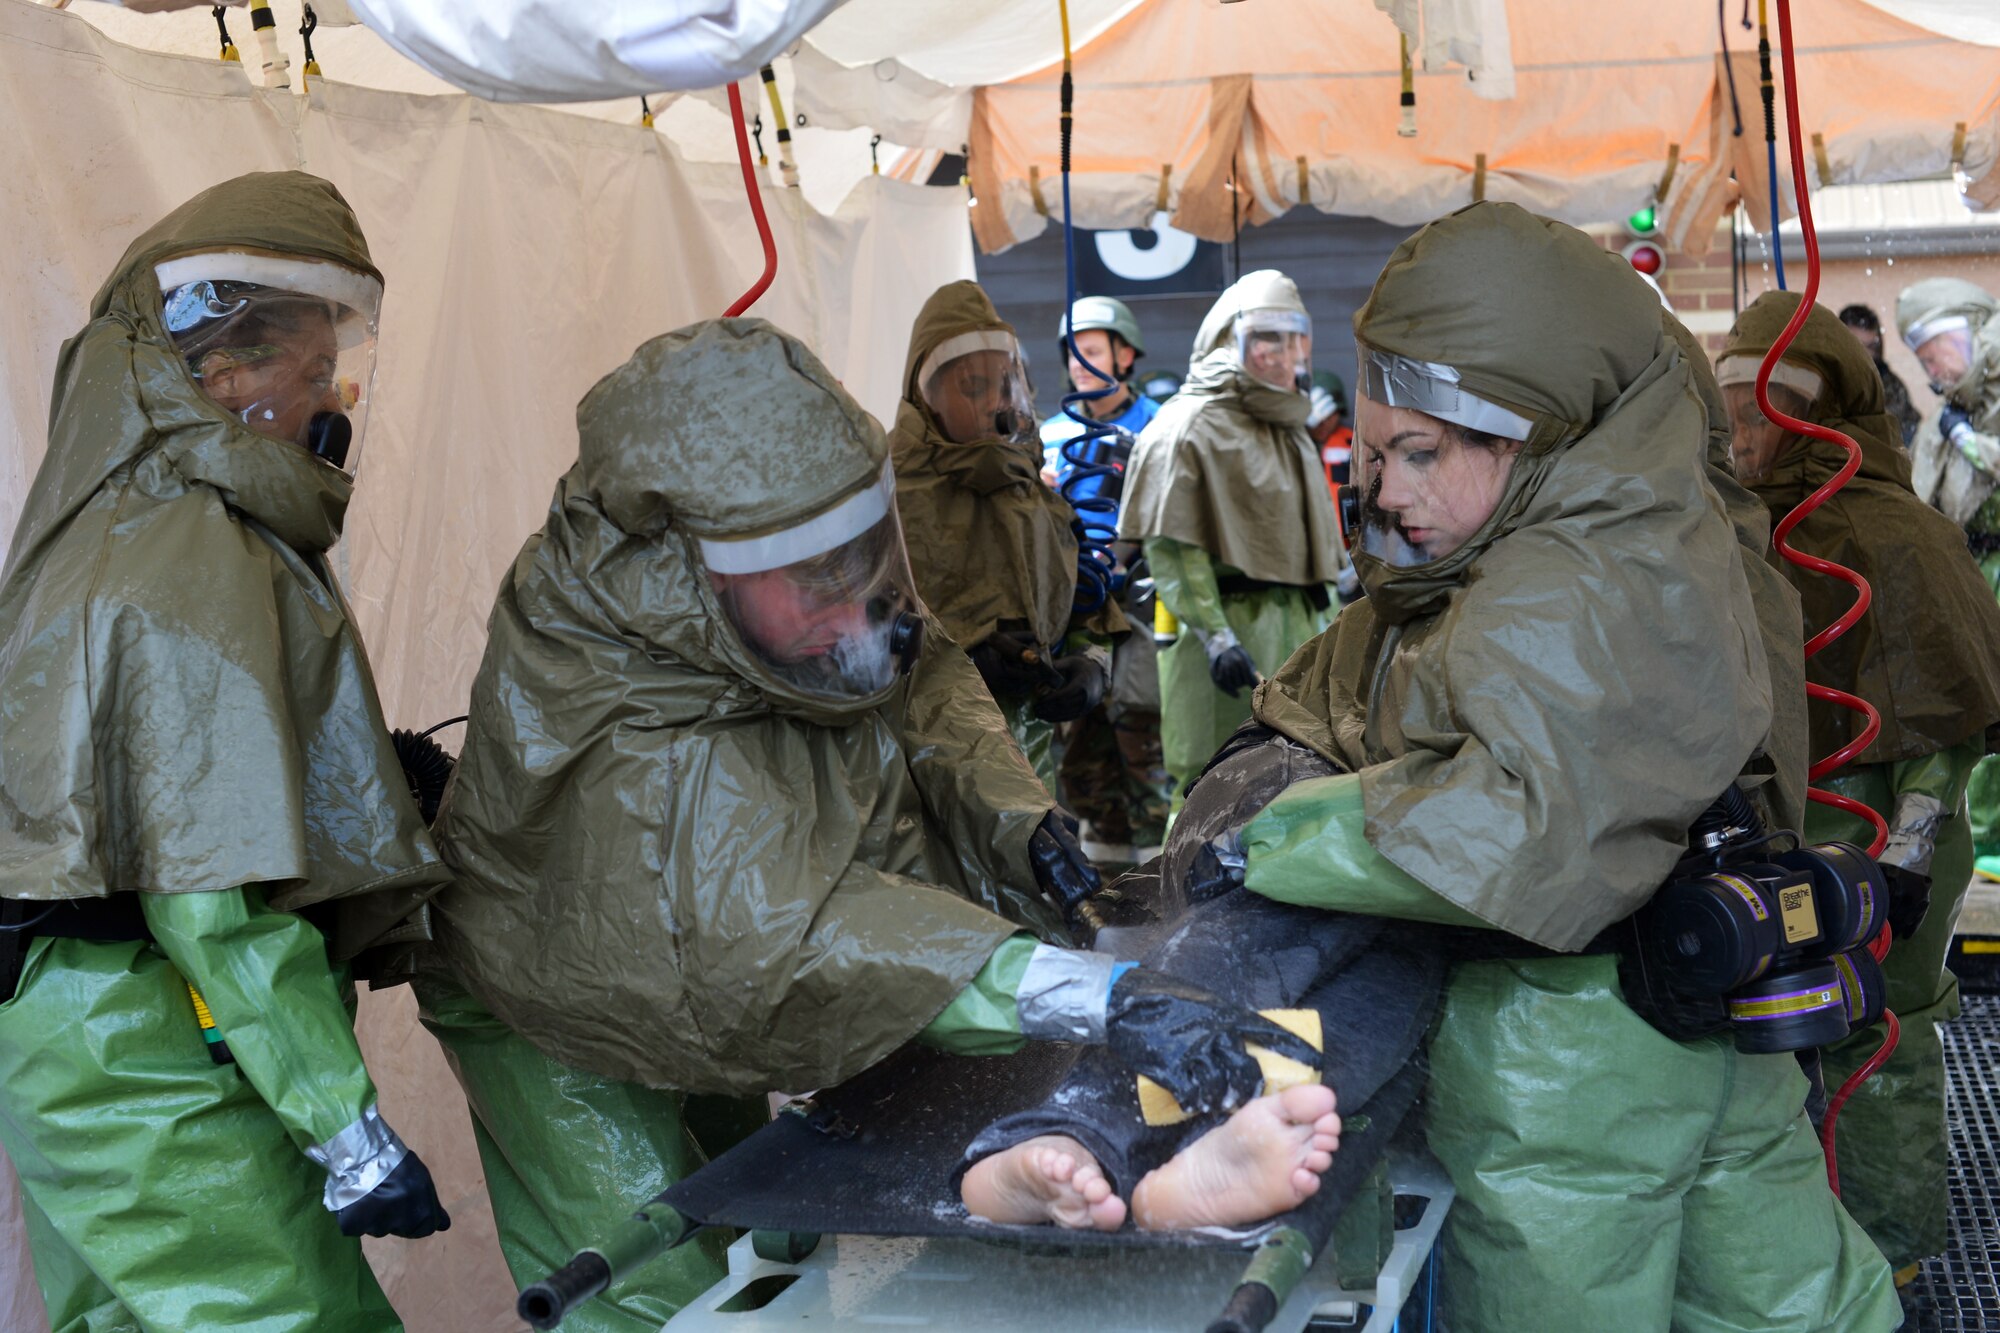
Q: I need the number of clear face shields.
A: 7